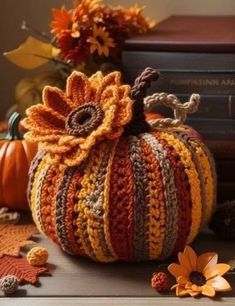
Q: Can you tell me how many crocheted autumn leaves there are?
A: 2